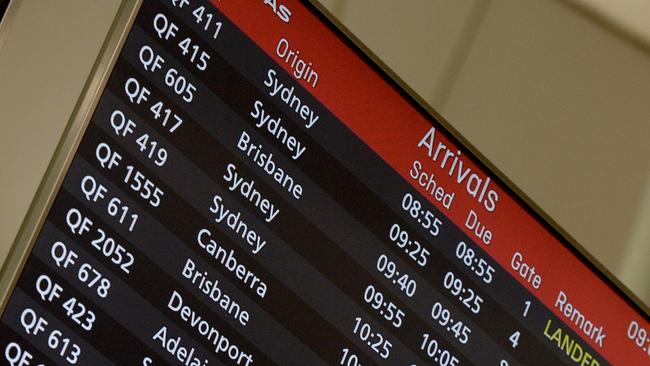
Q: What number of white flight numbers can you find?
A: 12